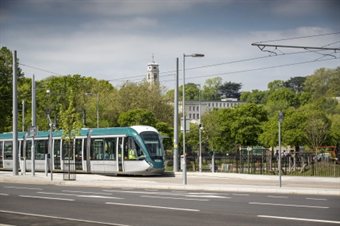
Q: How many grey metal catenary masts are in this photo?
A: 3